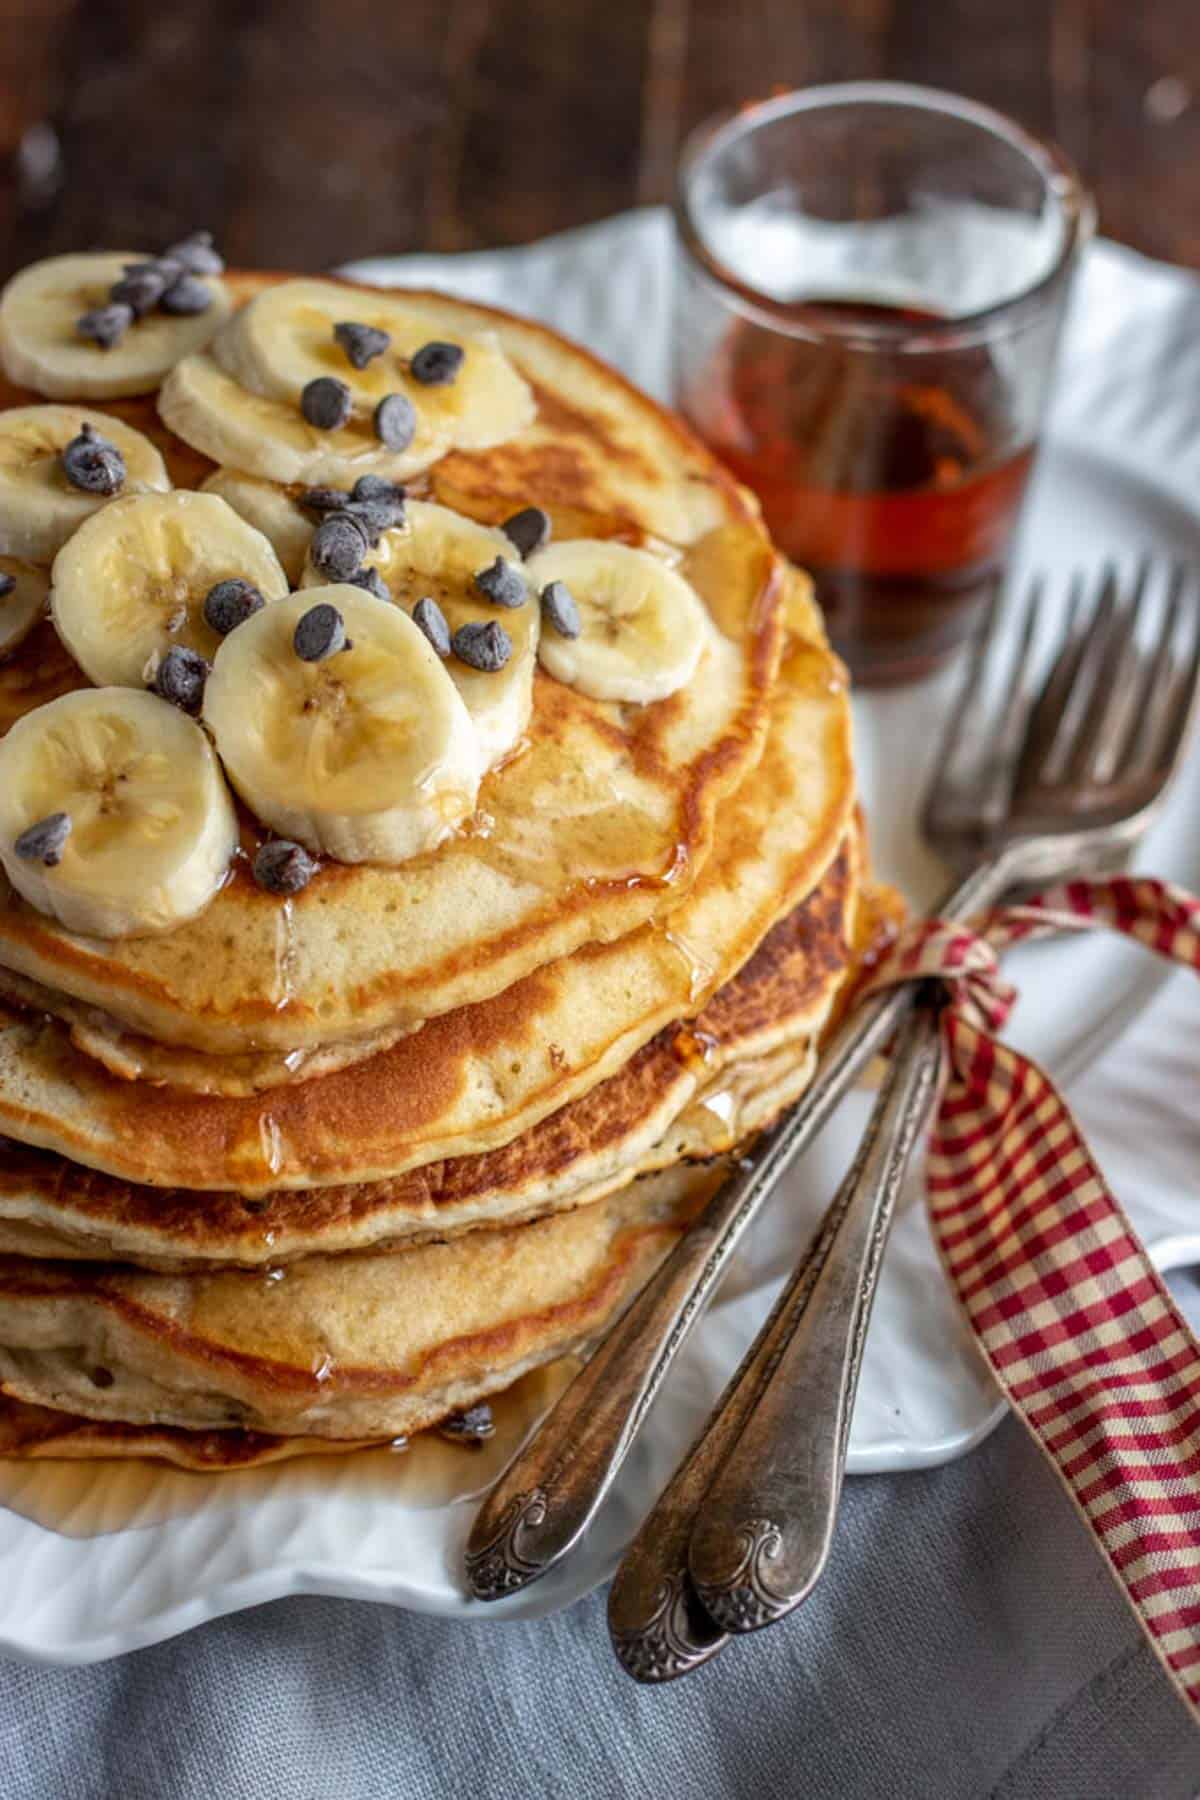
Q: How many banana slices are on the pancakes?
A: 11